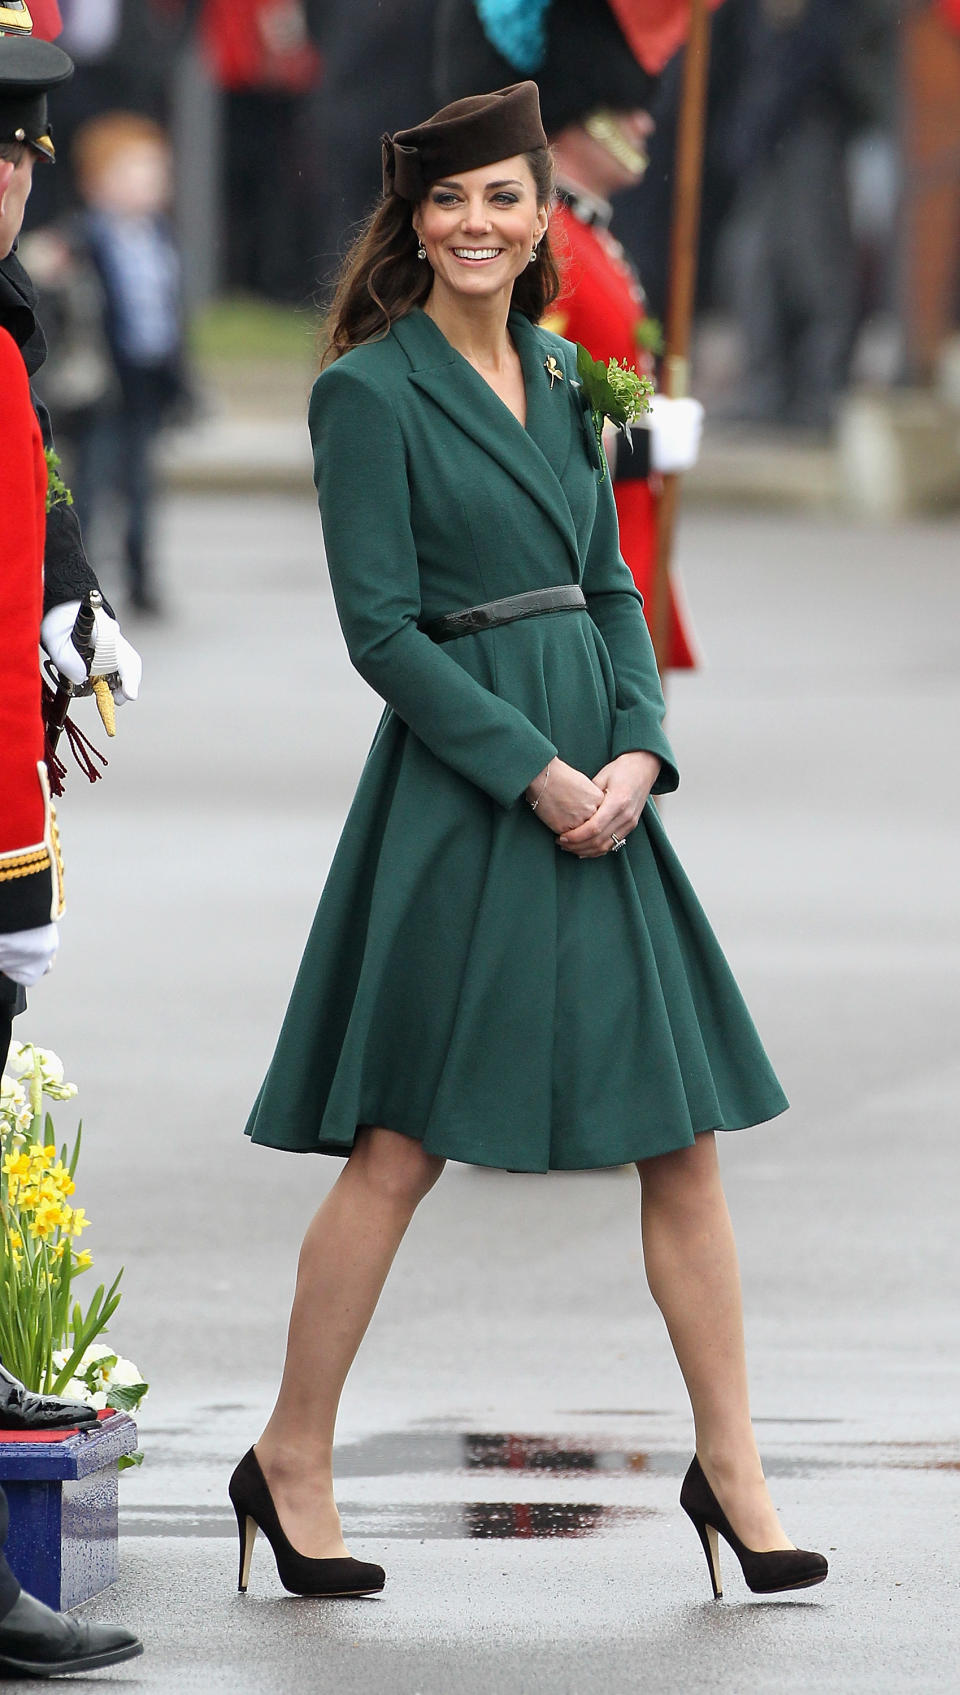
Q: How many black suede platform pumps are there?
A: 2